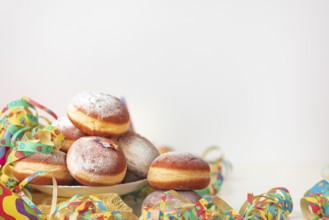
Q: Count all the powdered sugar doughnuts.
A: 7